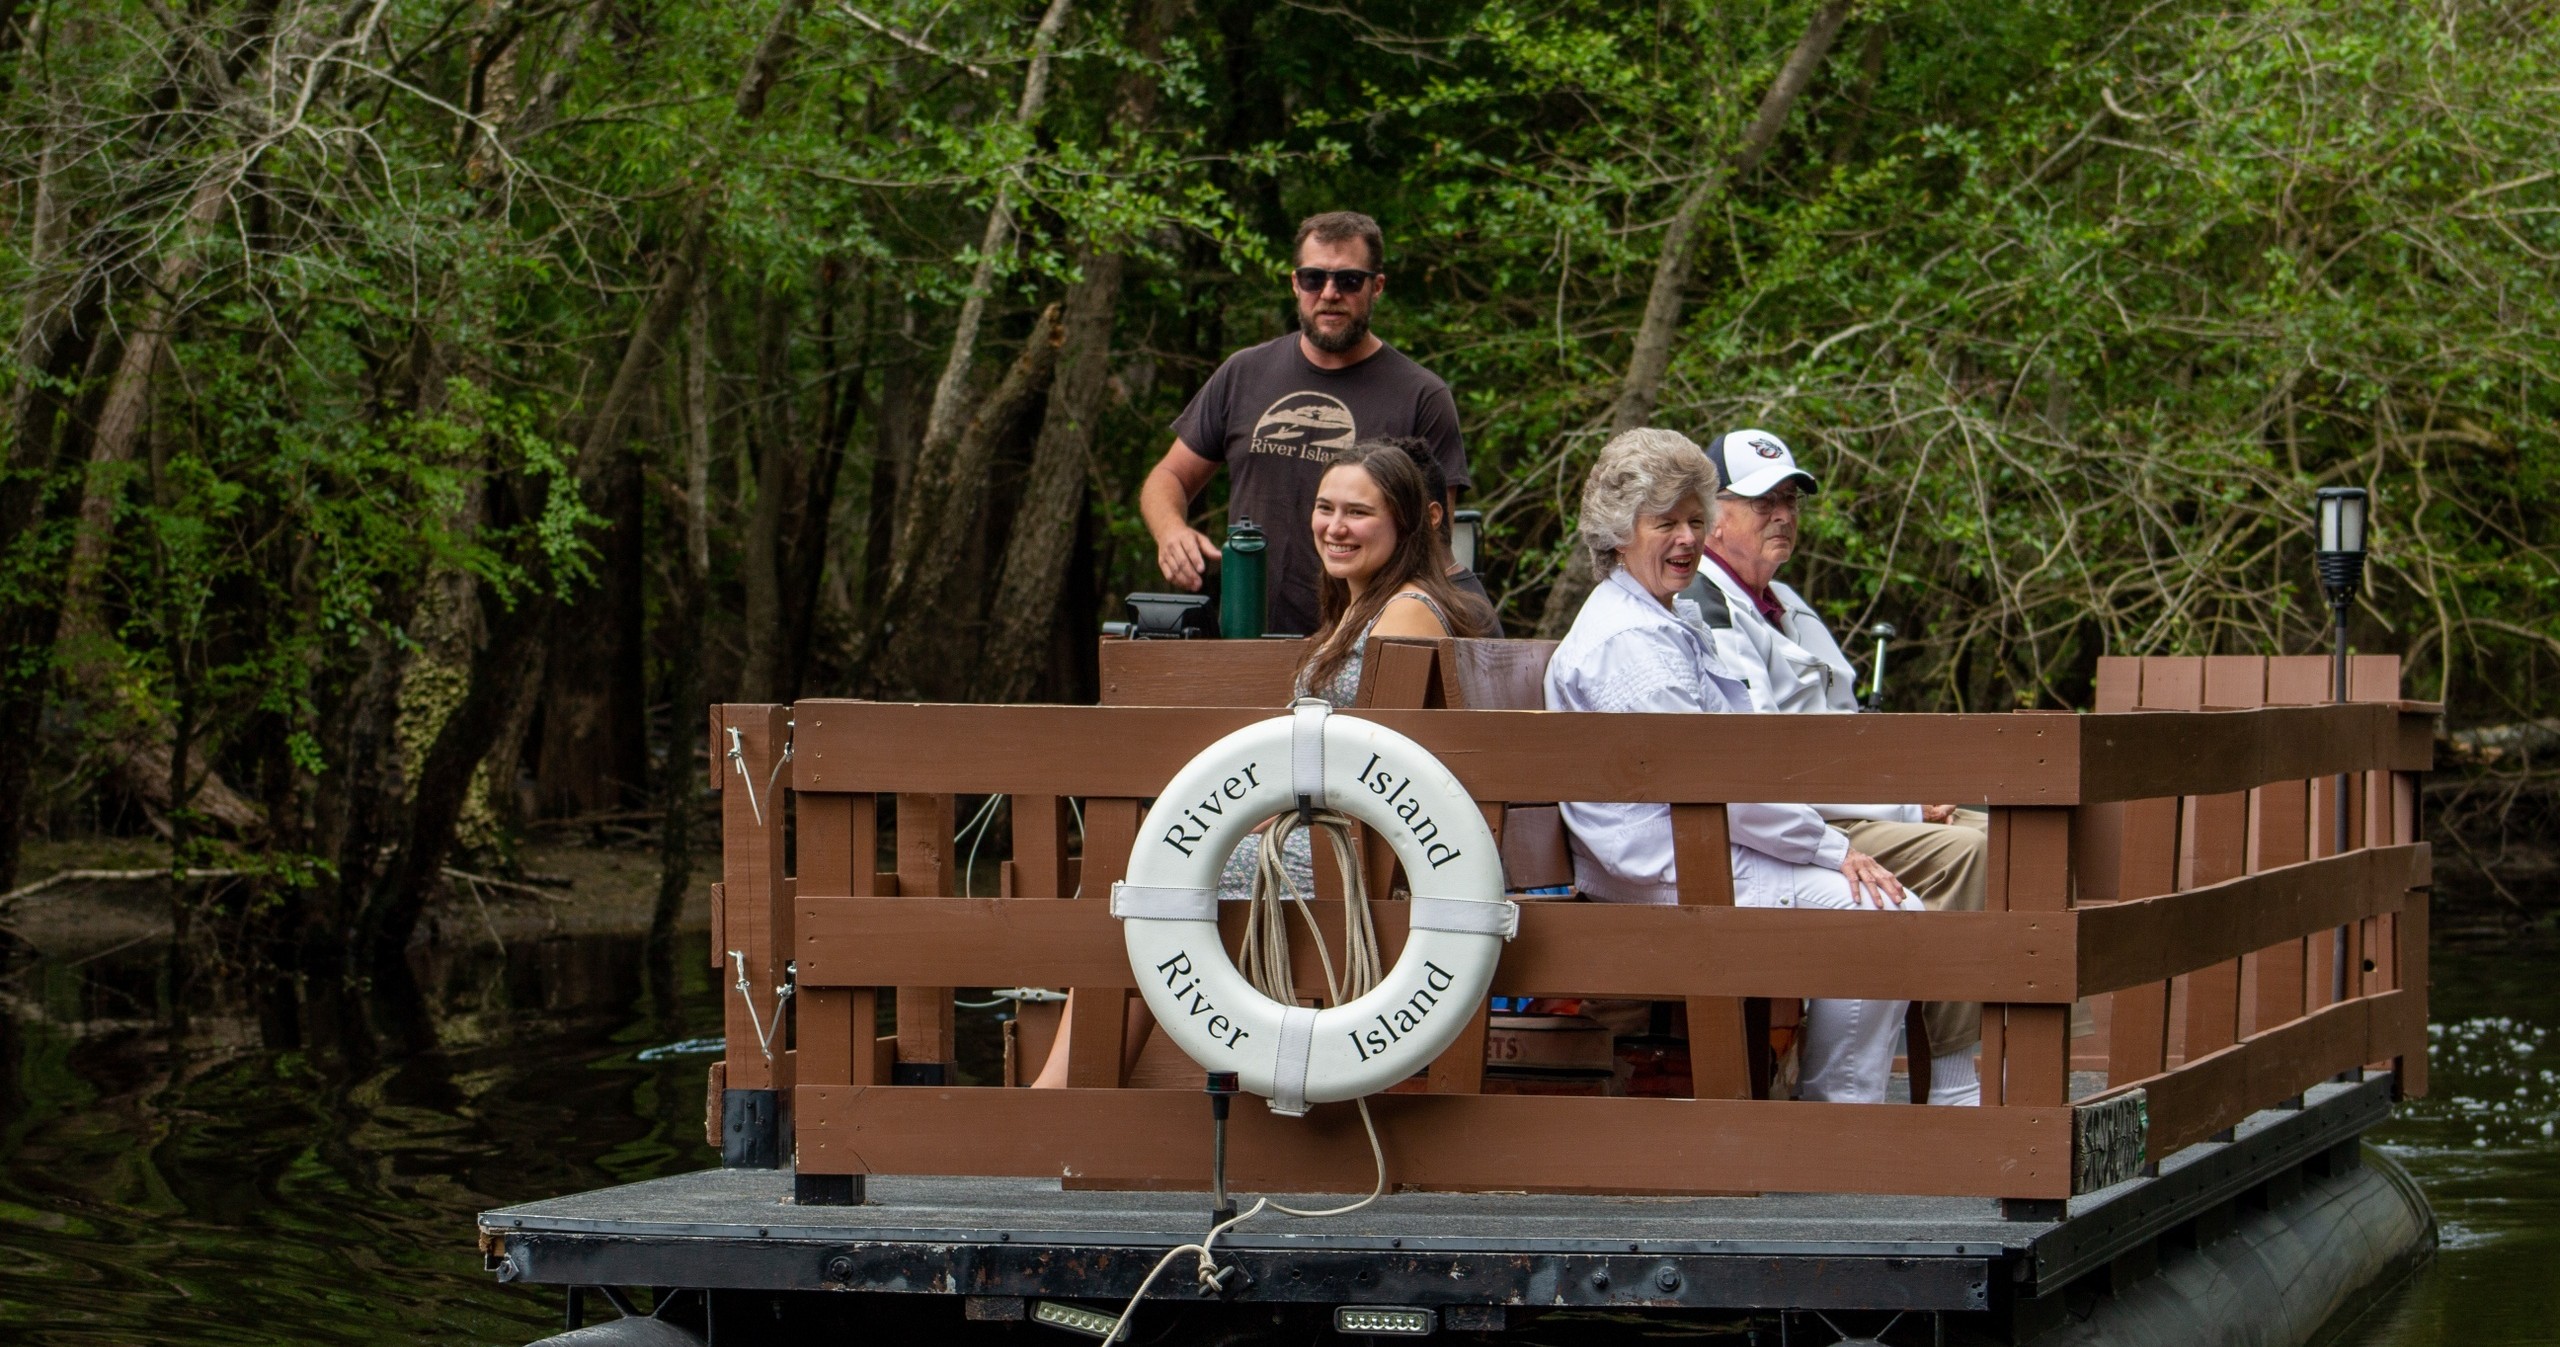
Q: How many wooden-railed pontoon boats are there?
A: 1